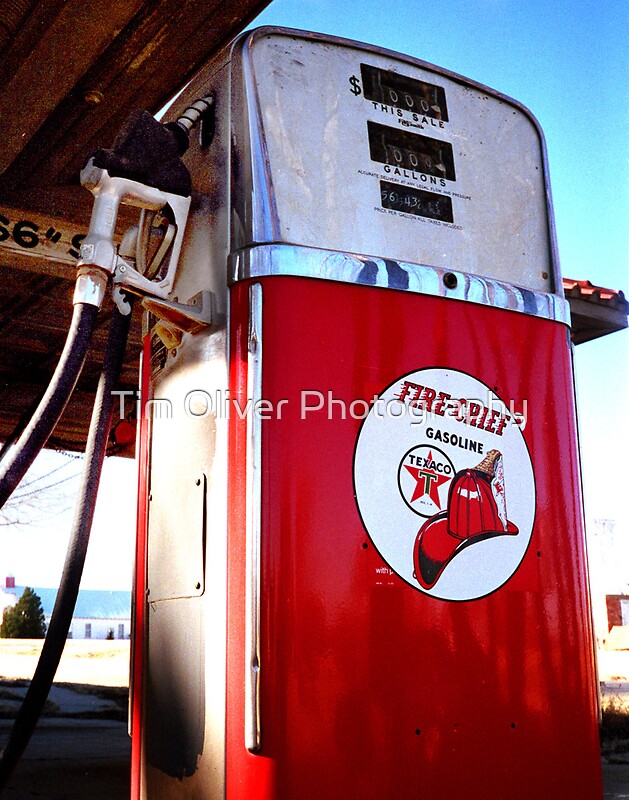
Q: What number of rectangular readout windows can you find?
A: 3